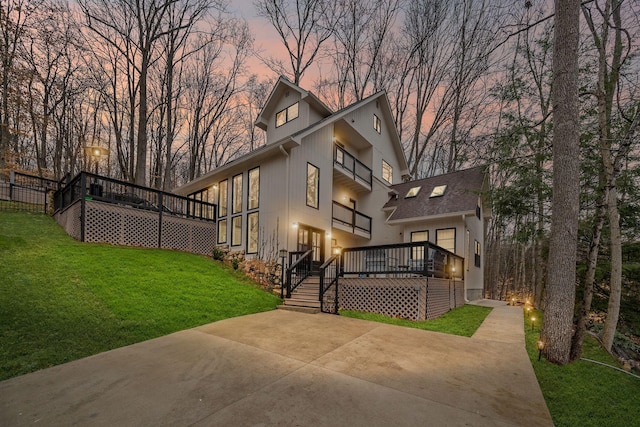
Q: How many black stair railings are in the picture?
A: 2